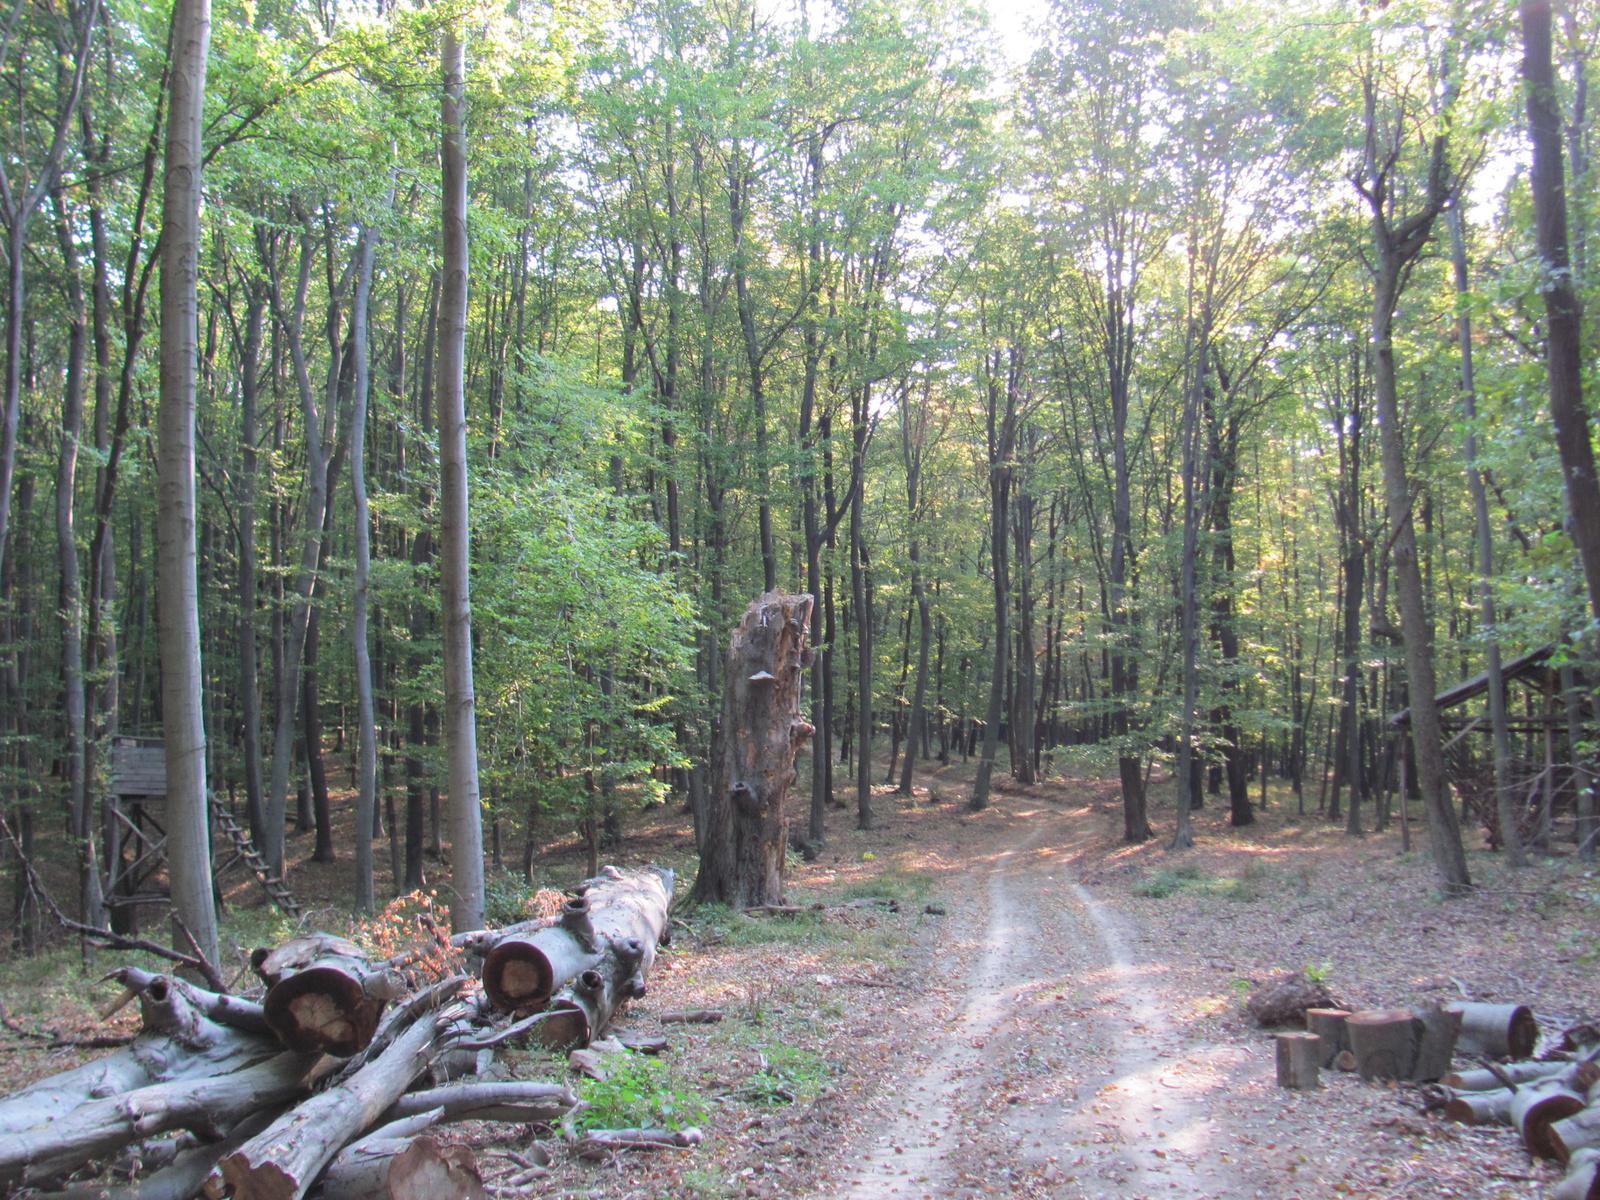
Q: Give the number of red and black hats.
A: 0